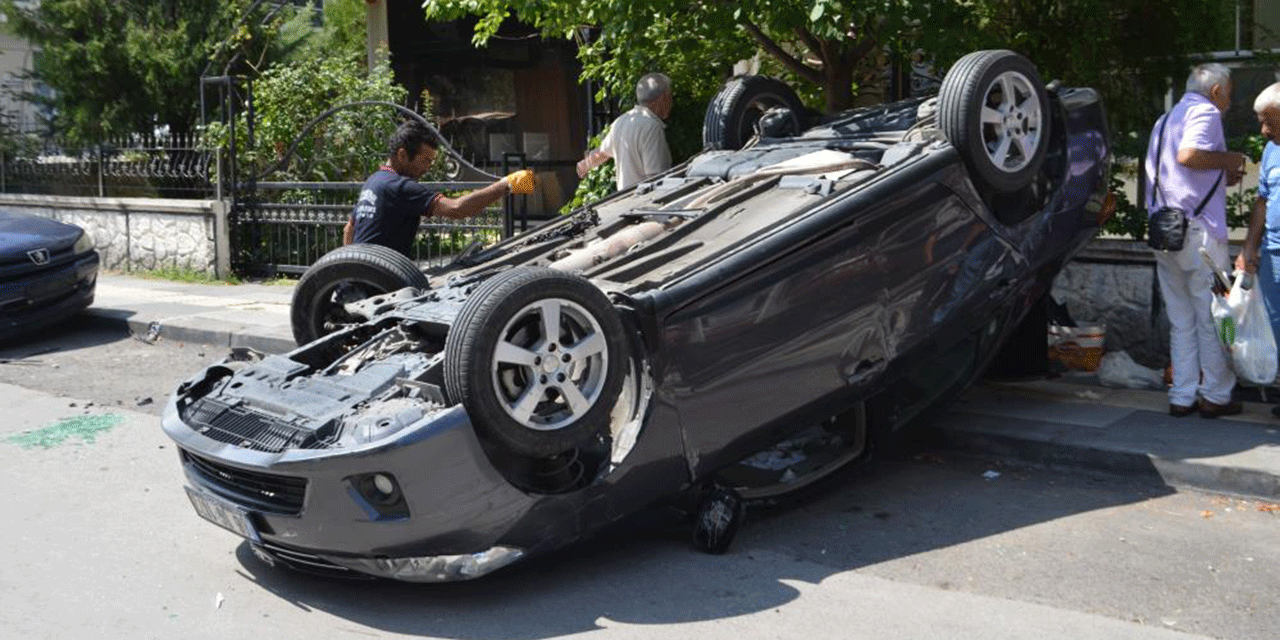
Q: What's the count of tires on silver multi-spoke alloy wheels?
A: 2